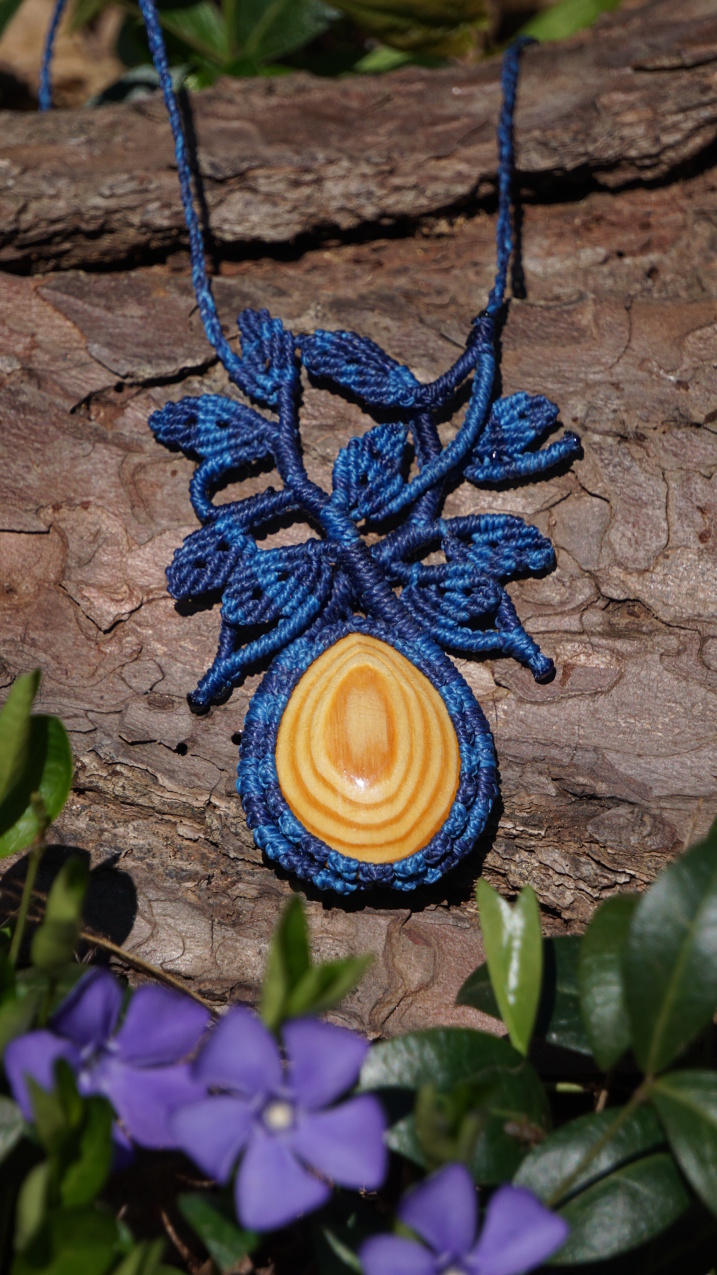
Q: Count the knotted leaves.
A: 9